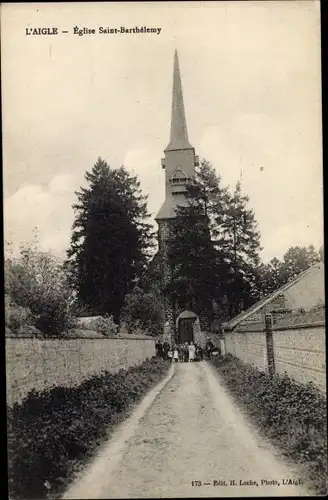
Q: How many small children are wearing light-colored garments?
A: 2